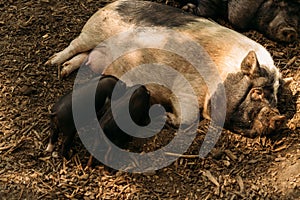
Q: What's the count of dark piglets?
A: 2